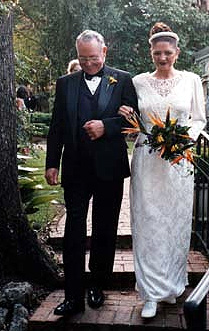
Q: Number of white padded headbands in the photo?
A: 1